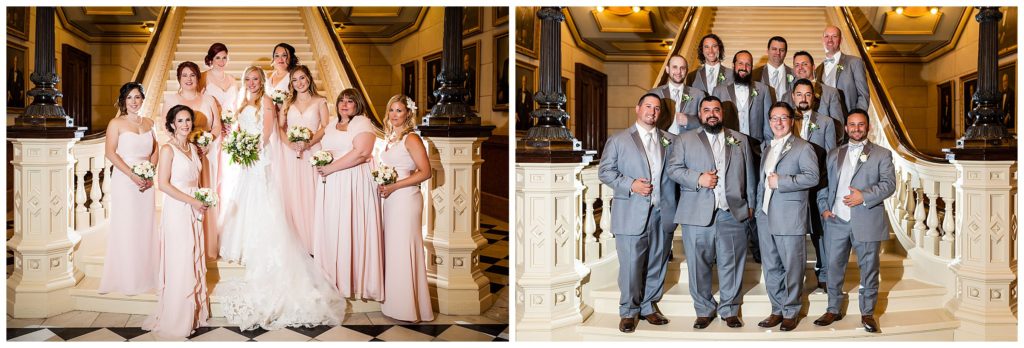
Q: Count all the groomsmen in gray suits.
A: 11